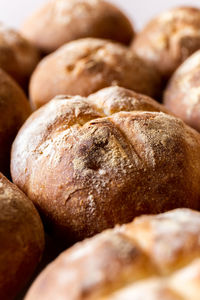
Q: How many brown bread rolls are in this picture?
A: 9